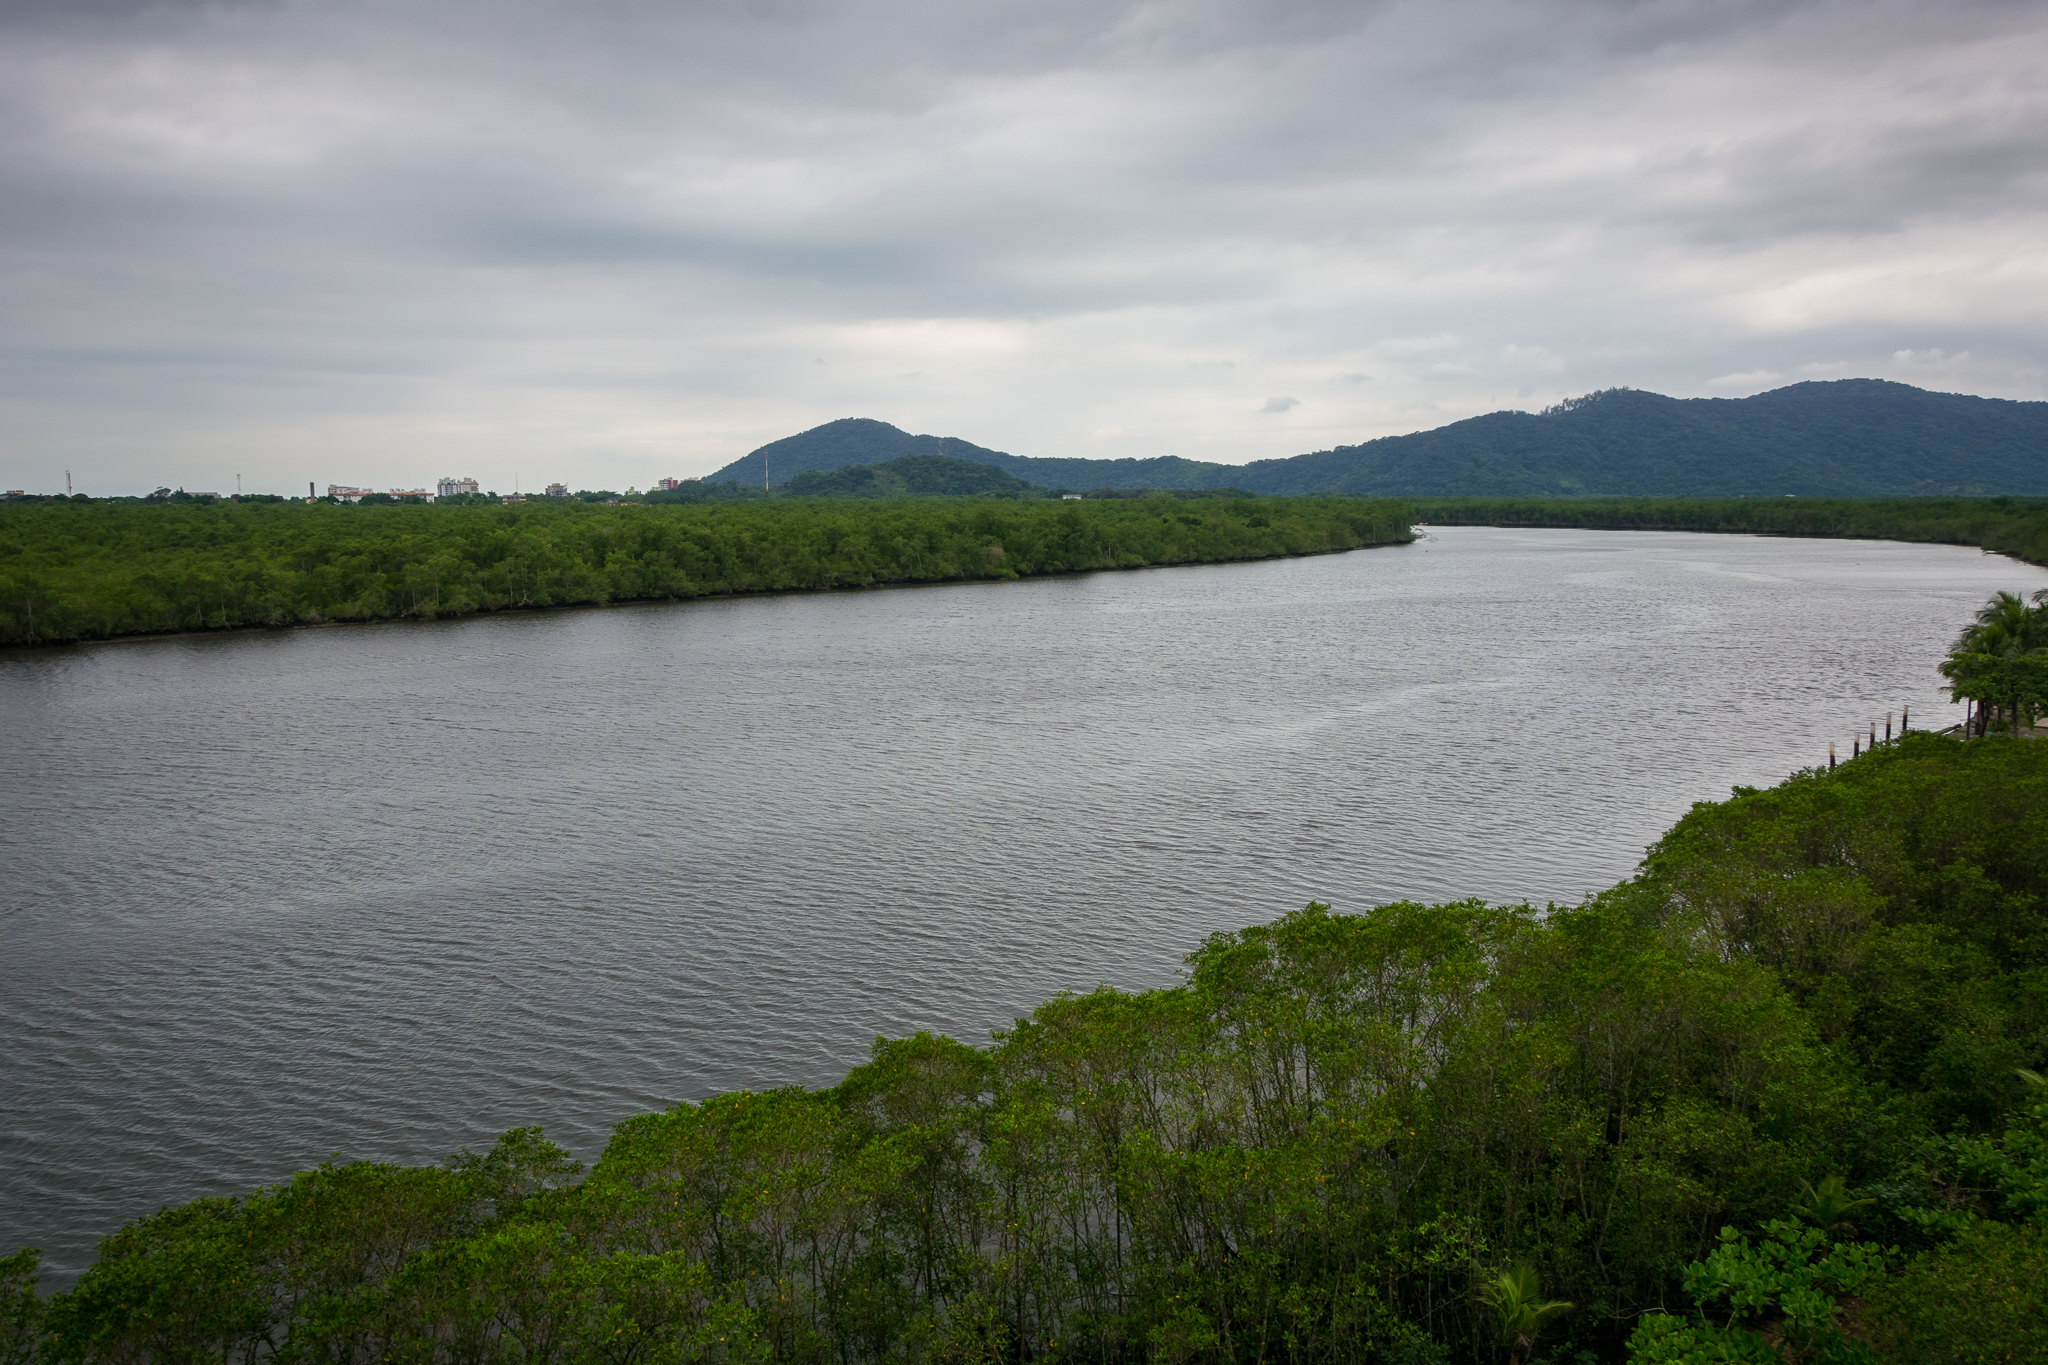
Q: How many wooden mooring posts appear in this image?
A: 5